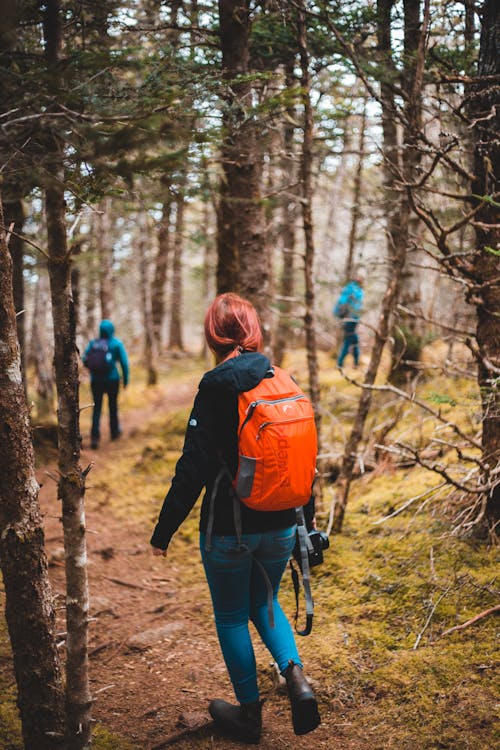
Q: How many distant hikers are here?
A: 2